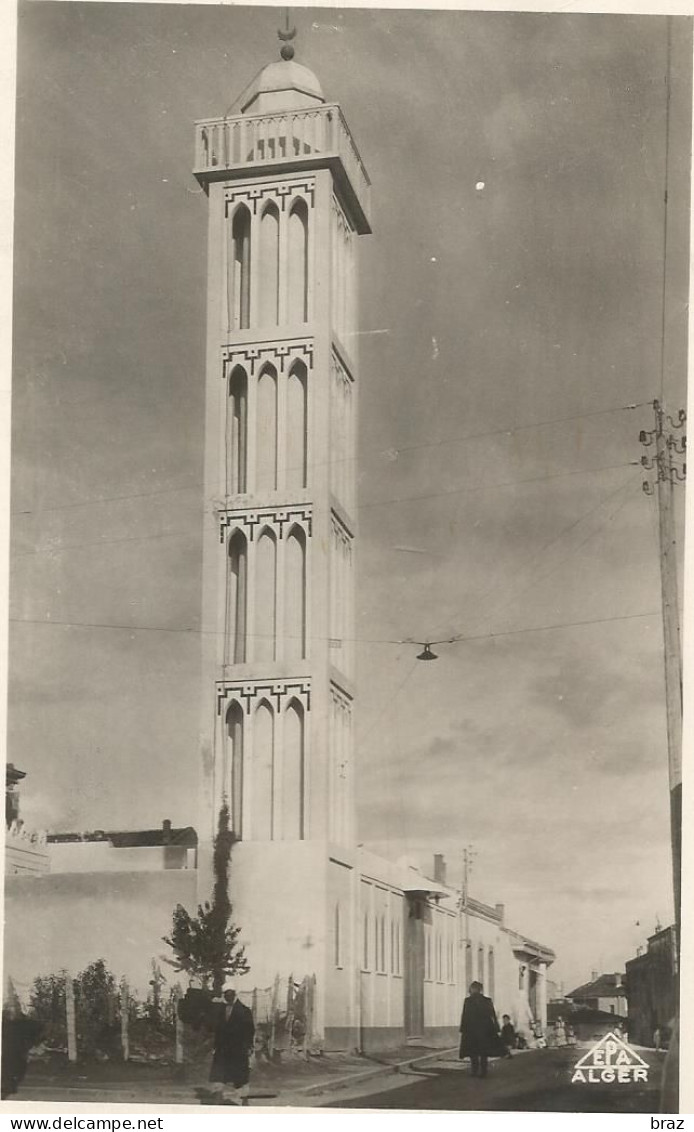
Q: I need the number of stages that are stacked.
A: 4